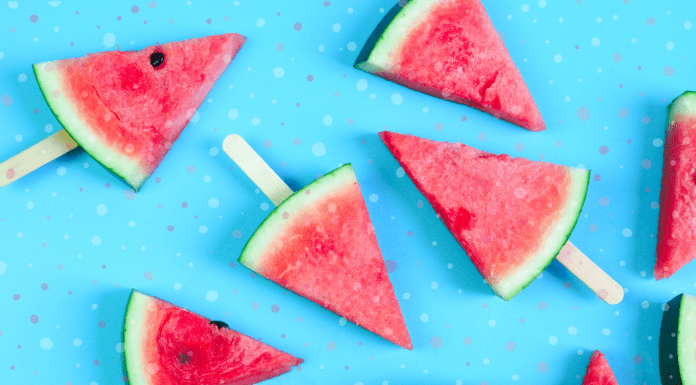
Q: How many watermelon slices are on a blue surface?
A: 8